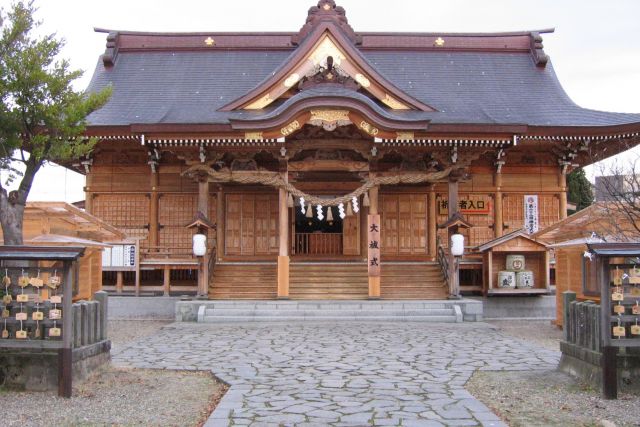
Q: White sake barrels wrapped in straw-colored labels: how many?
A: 3